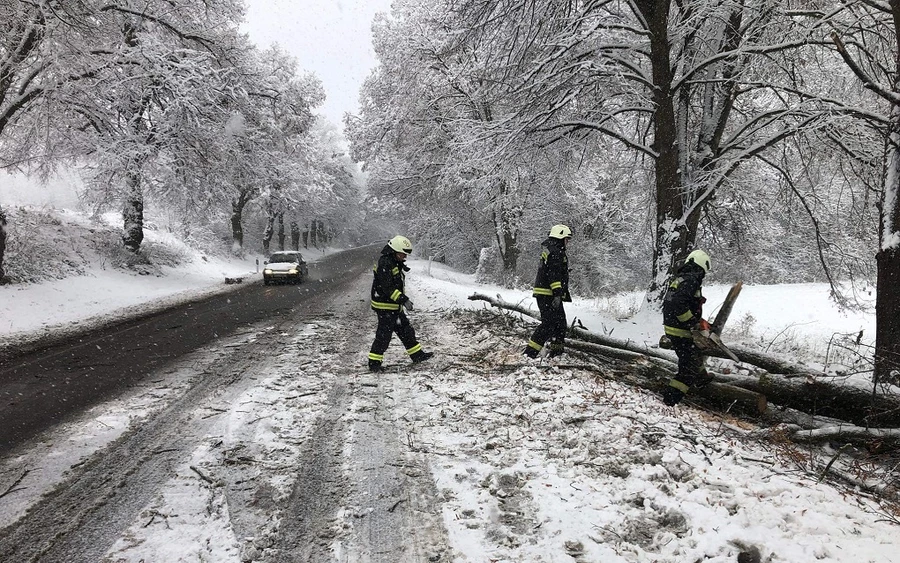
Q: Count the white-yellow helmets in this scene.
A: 3